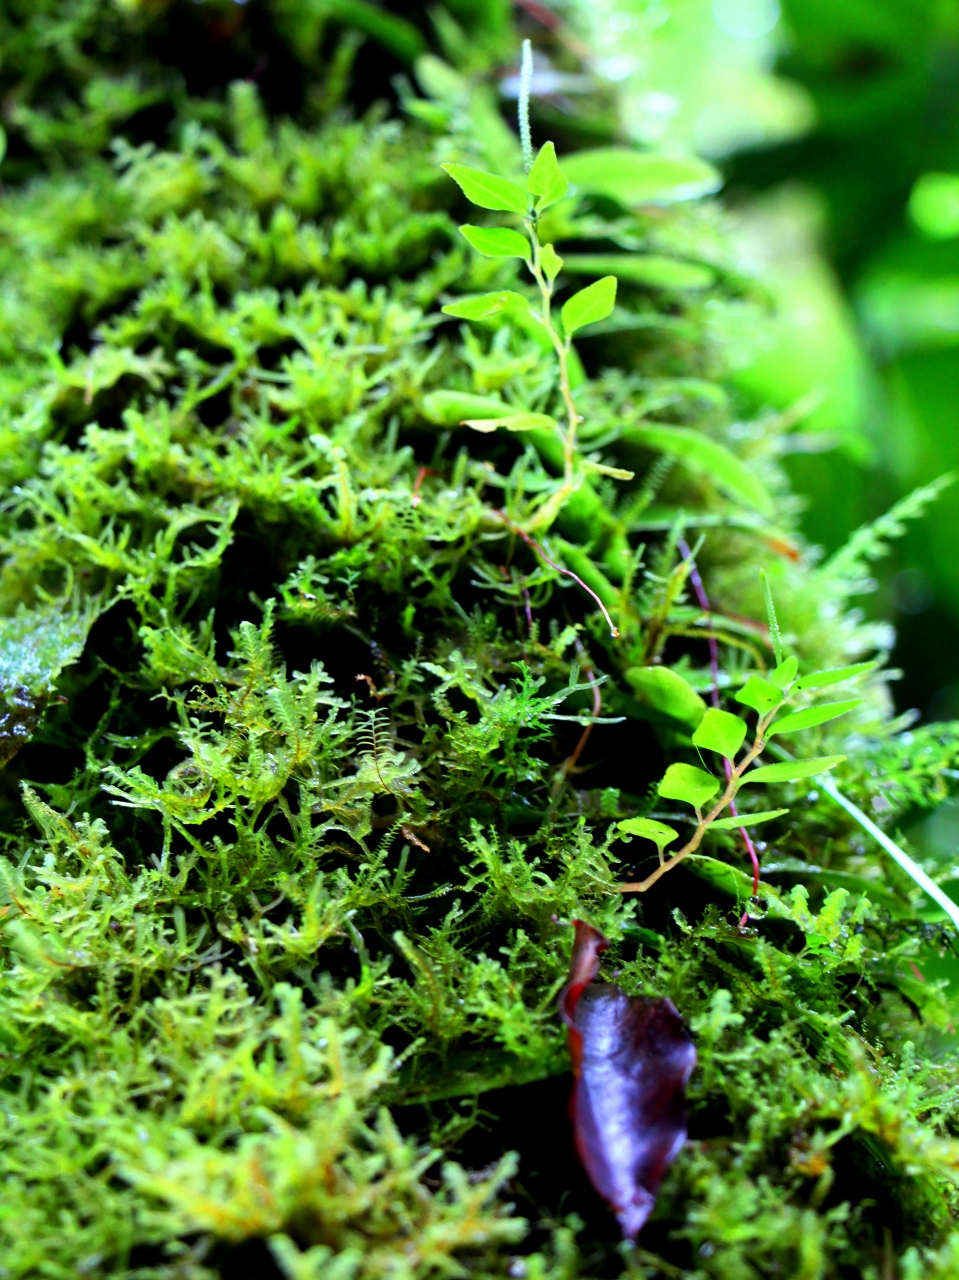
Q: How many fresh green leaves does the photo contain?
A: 15